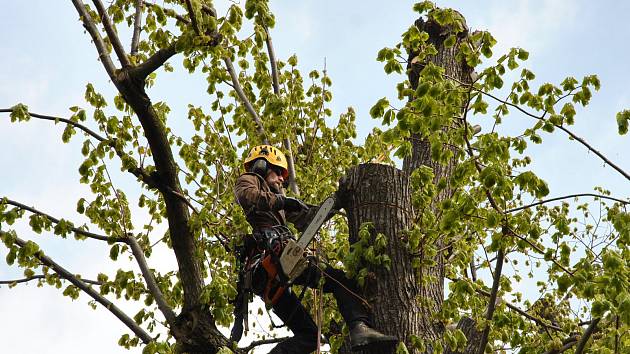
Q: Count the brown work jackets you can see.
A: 1